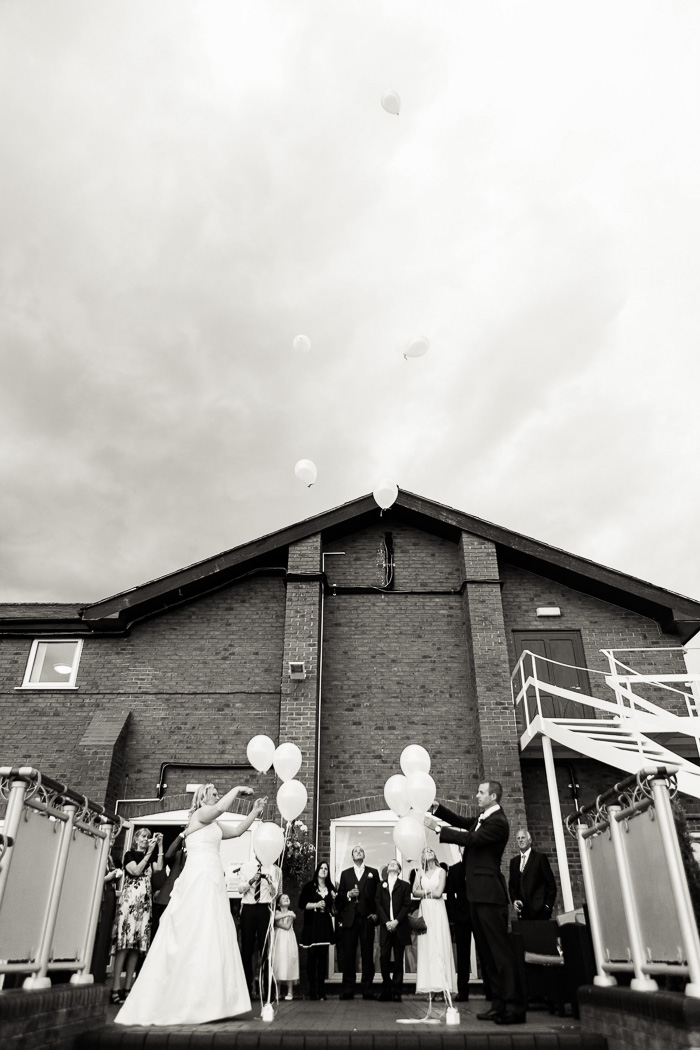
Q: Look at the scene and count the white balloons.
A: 13